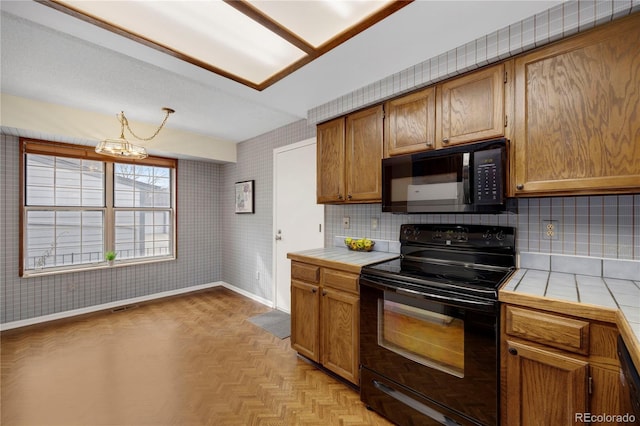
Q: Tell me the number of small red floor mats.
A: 0